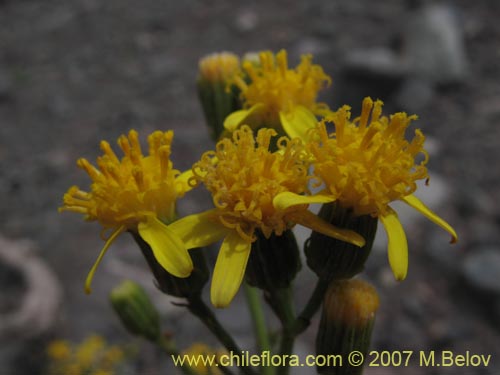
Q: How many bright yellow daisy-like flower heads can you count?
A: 4